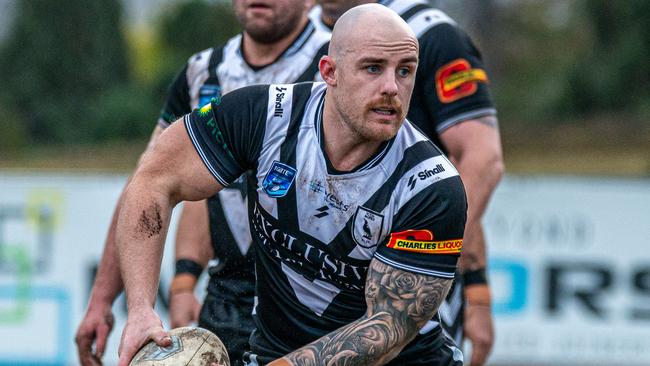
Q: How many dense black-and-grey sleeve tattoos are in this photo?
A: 1